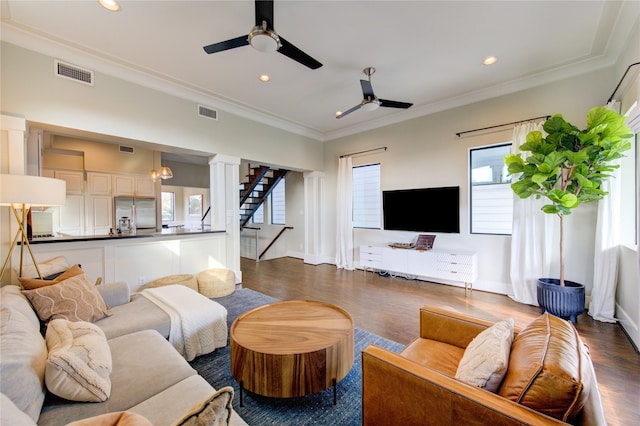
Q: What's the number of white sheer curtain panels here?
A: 3